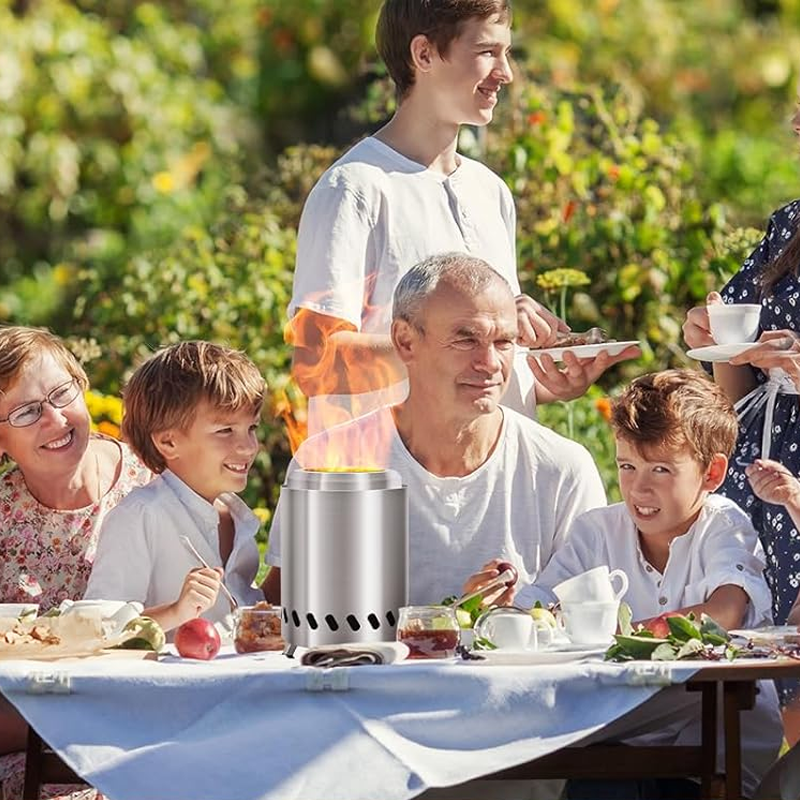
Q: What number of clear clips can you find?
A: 3